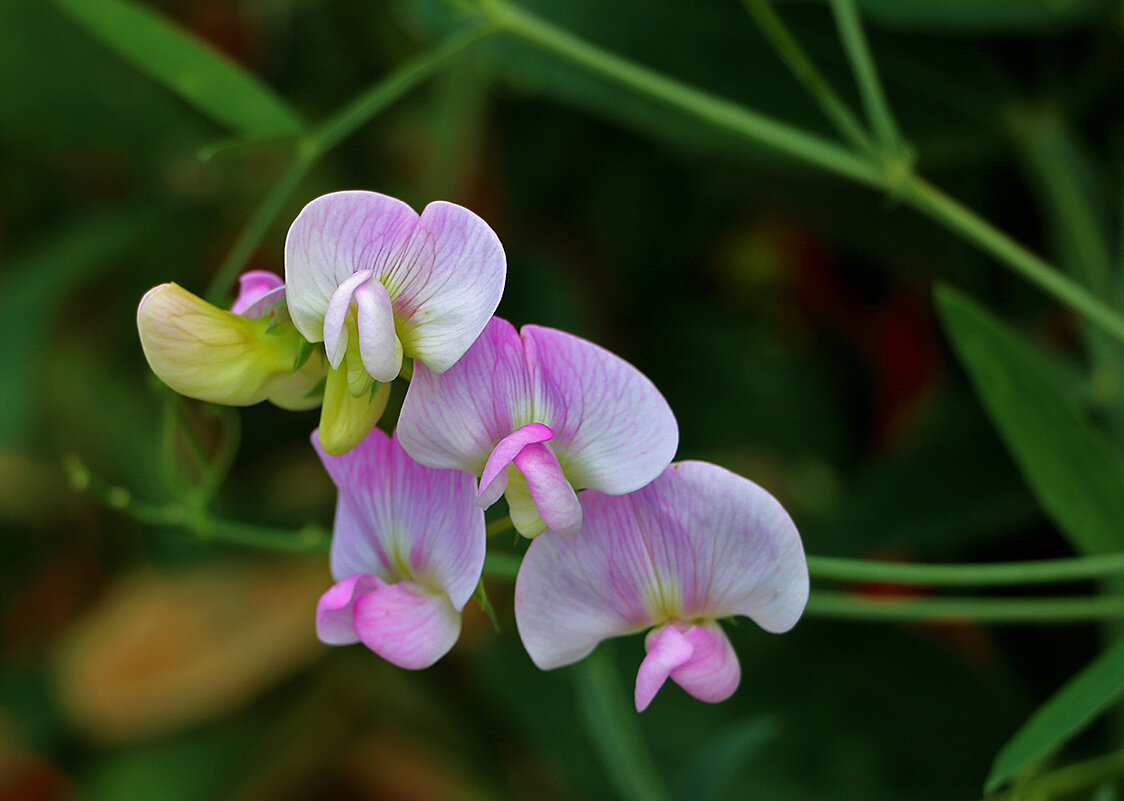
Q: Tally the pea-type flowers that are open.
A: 4